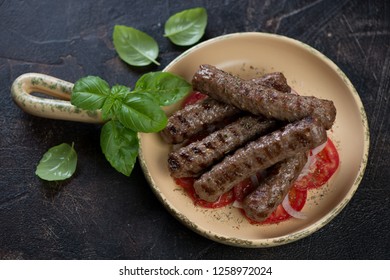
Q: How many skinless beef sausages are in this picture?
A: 5